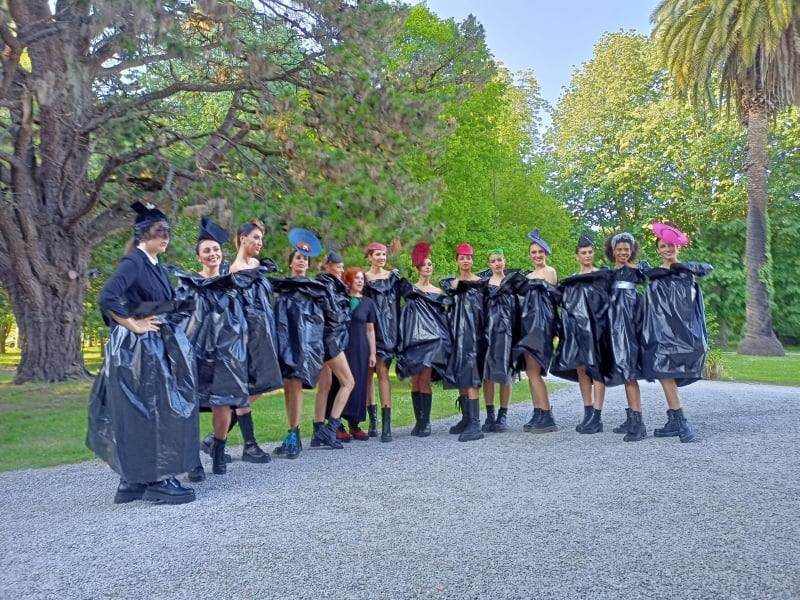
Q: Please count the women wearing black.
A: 14